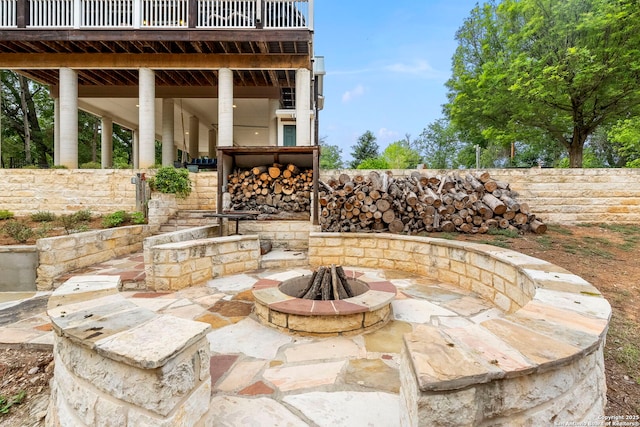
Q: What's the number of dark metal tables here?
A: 1